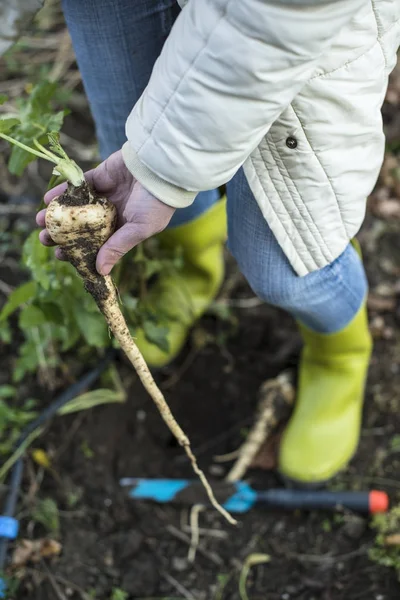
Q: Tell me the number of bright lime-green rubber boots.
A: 2